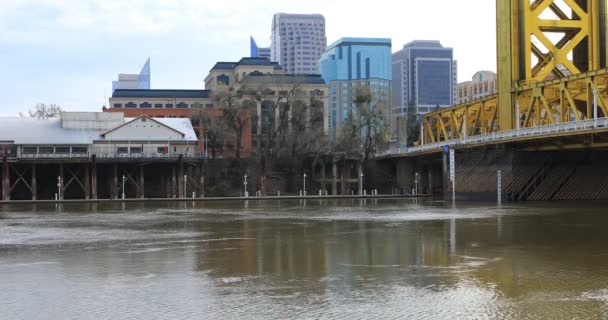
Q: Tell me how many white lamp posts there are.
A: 7